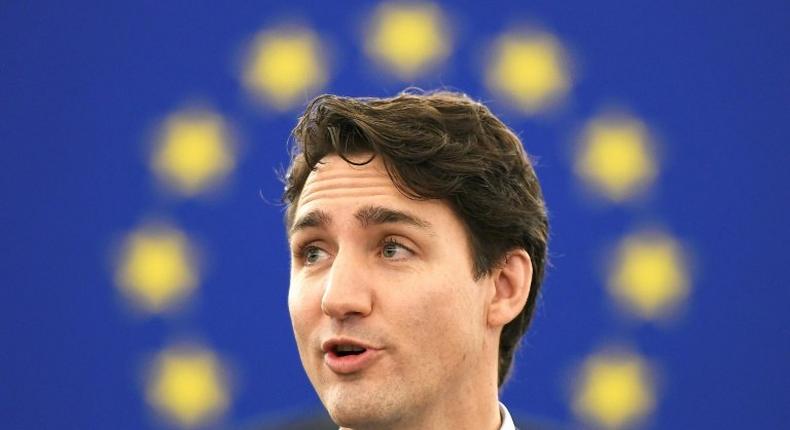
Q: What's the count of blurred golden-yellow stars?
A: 9